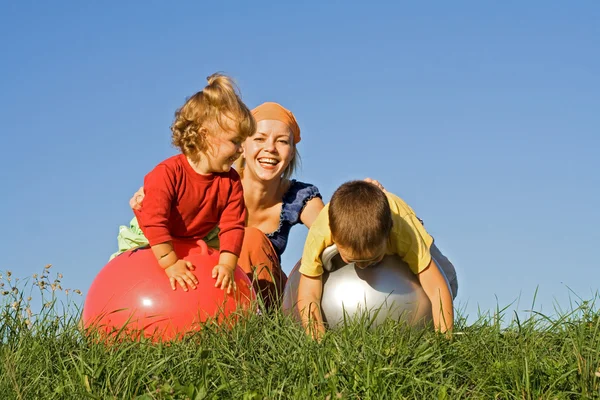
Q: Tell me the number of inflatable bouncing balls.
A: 2